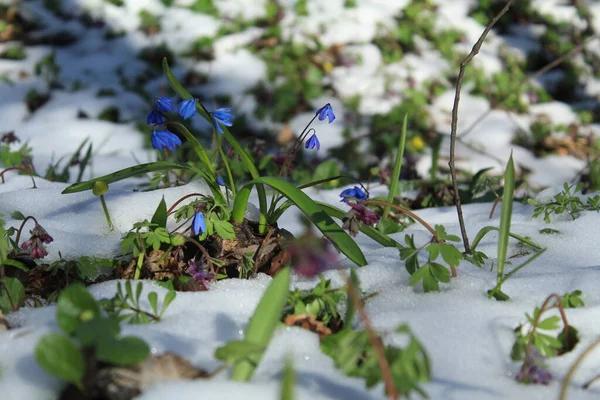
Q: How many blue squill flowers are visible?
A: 10